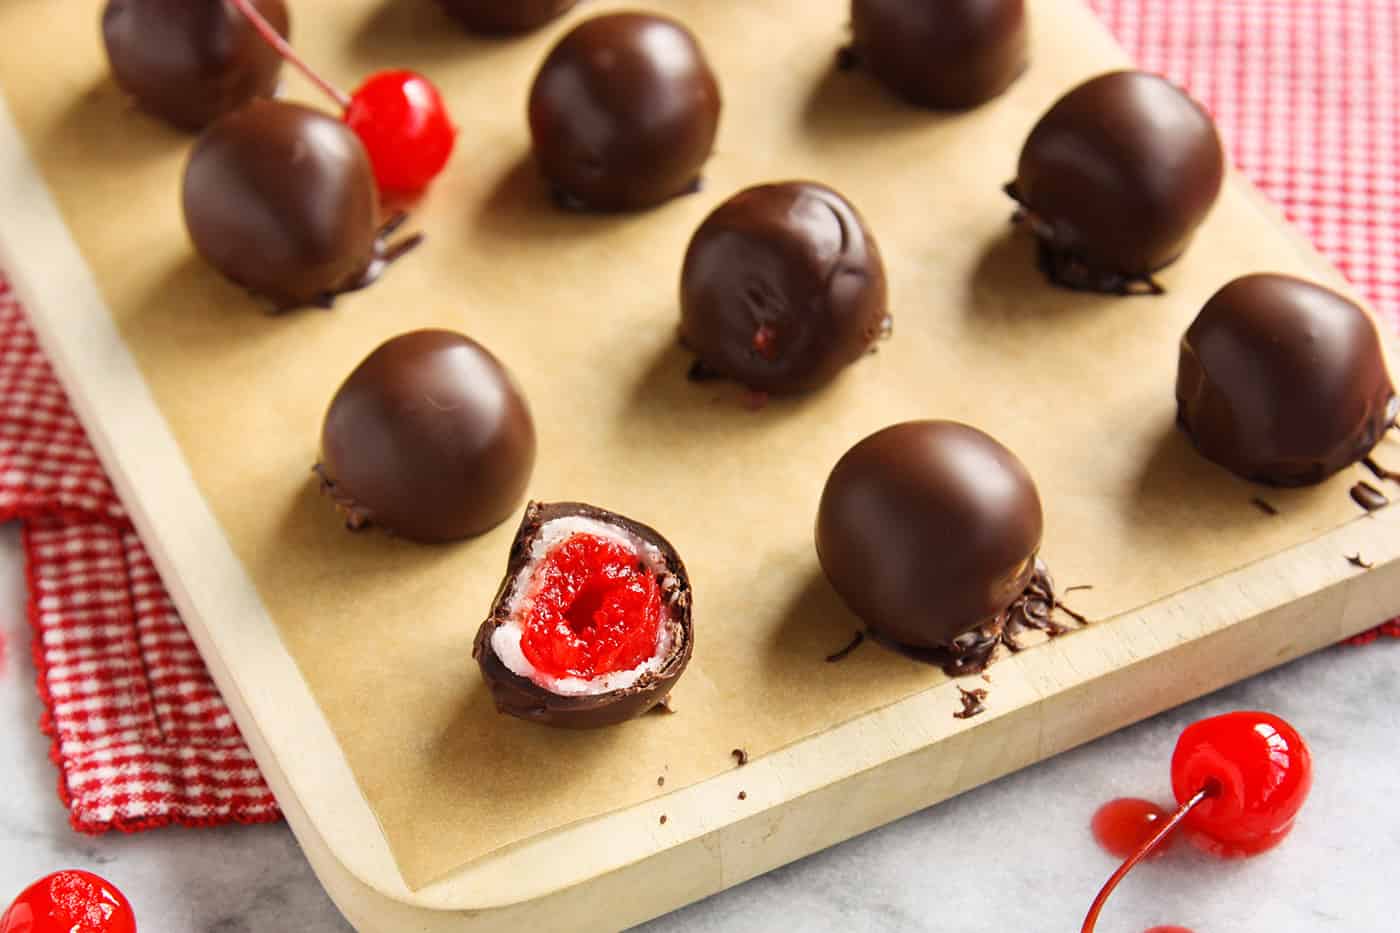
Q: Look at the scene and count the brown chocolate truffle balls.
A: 11